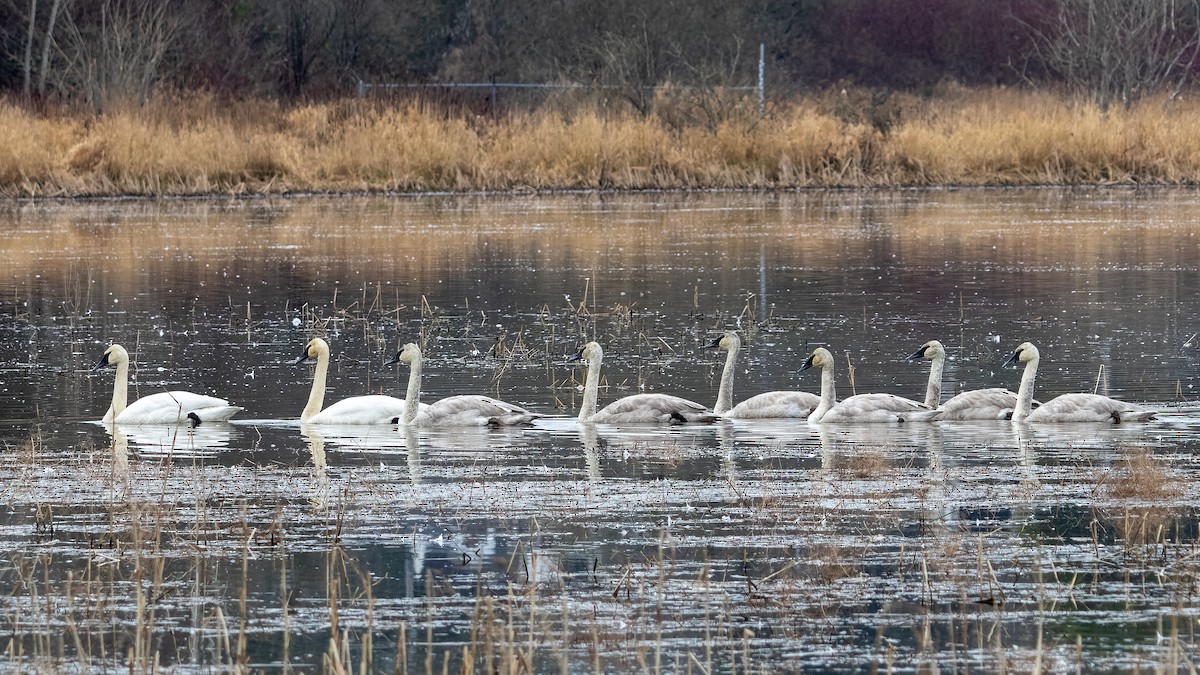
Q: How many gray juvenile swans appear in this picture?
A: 6